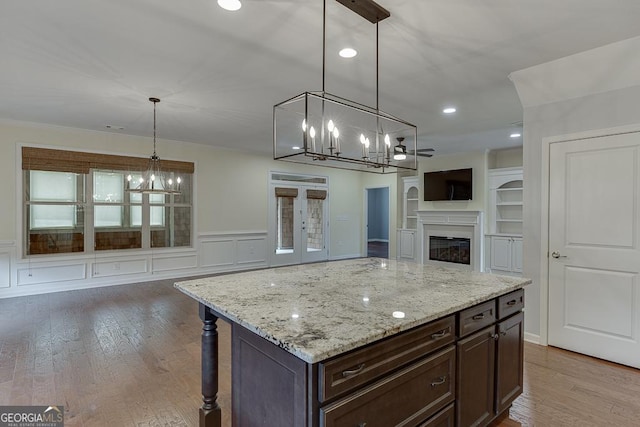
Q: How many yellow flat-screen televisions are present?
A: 0